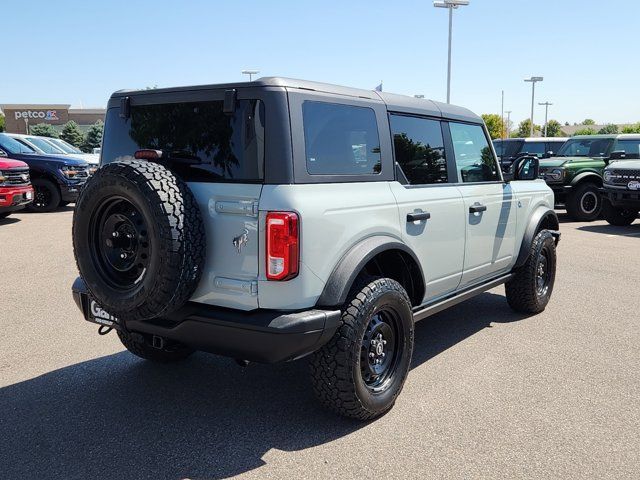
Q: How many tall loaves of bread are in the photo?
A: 0